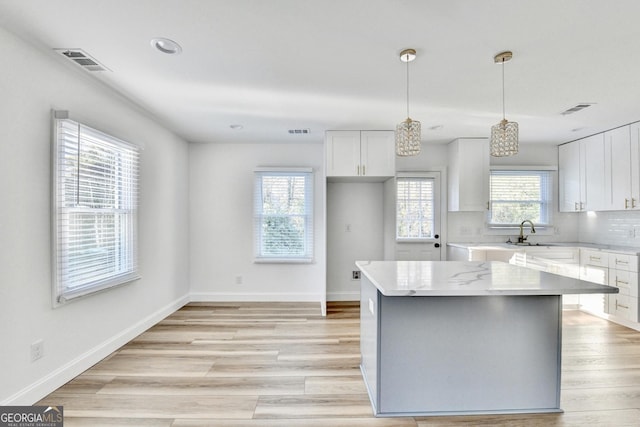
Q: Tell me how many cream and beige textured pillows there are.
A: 0